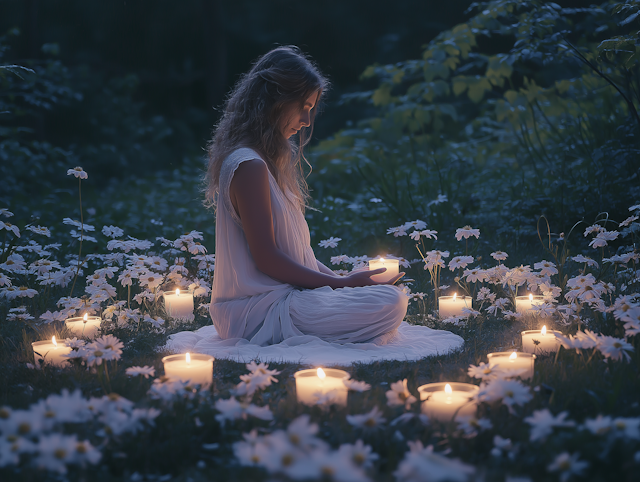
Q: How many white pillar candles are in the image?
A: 11